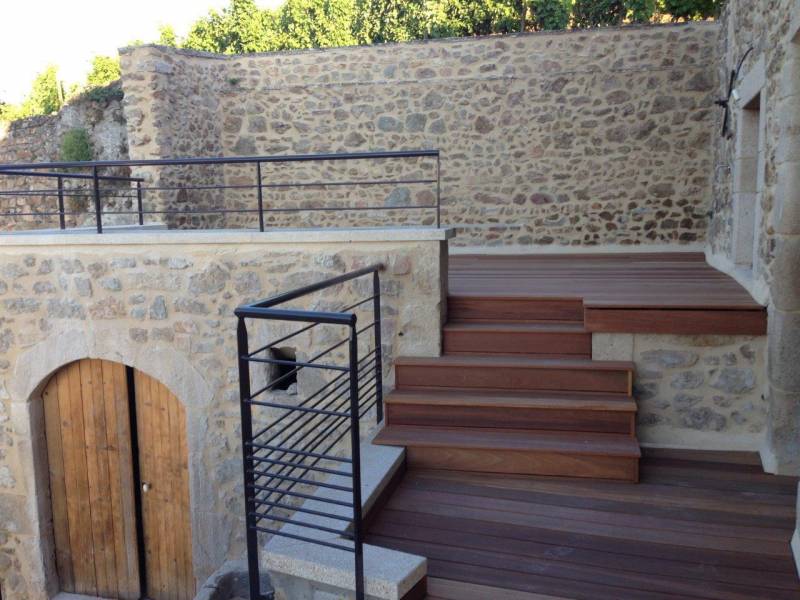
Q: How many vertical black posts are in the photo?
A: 8